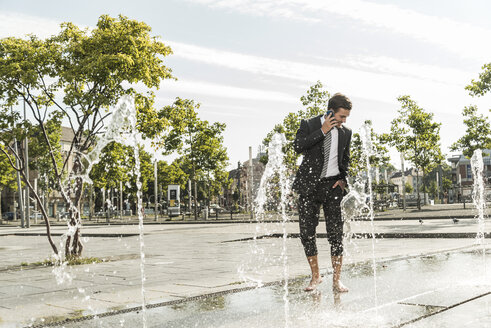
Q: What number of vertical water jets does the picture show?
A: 4